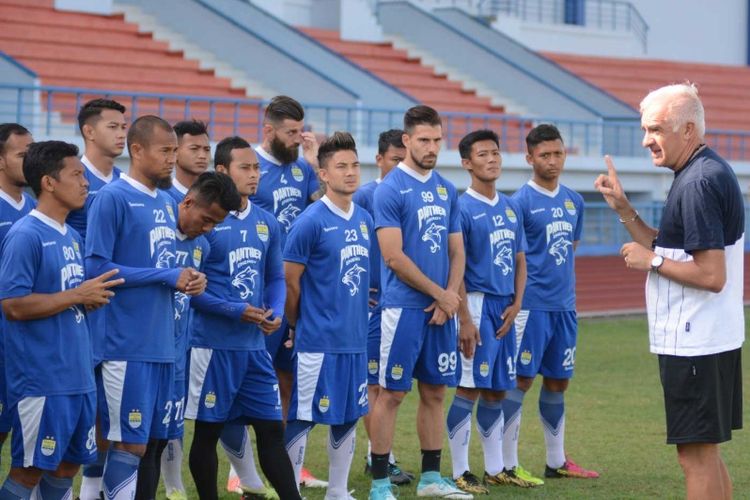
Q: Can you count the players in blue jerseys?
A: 13